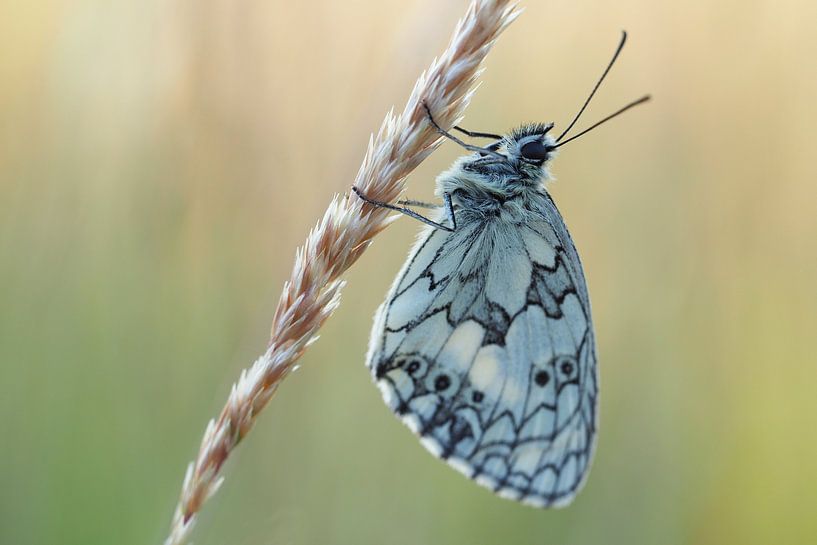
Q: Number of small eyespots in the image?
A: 5